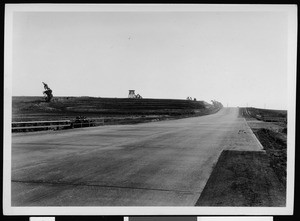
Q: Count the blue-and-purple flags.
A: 0